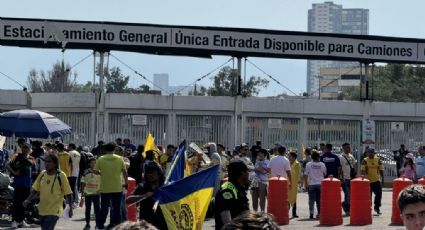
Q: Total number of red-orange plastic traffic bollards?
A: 6